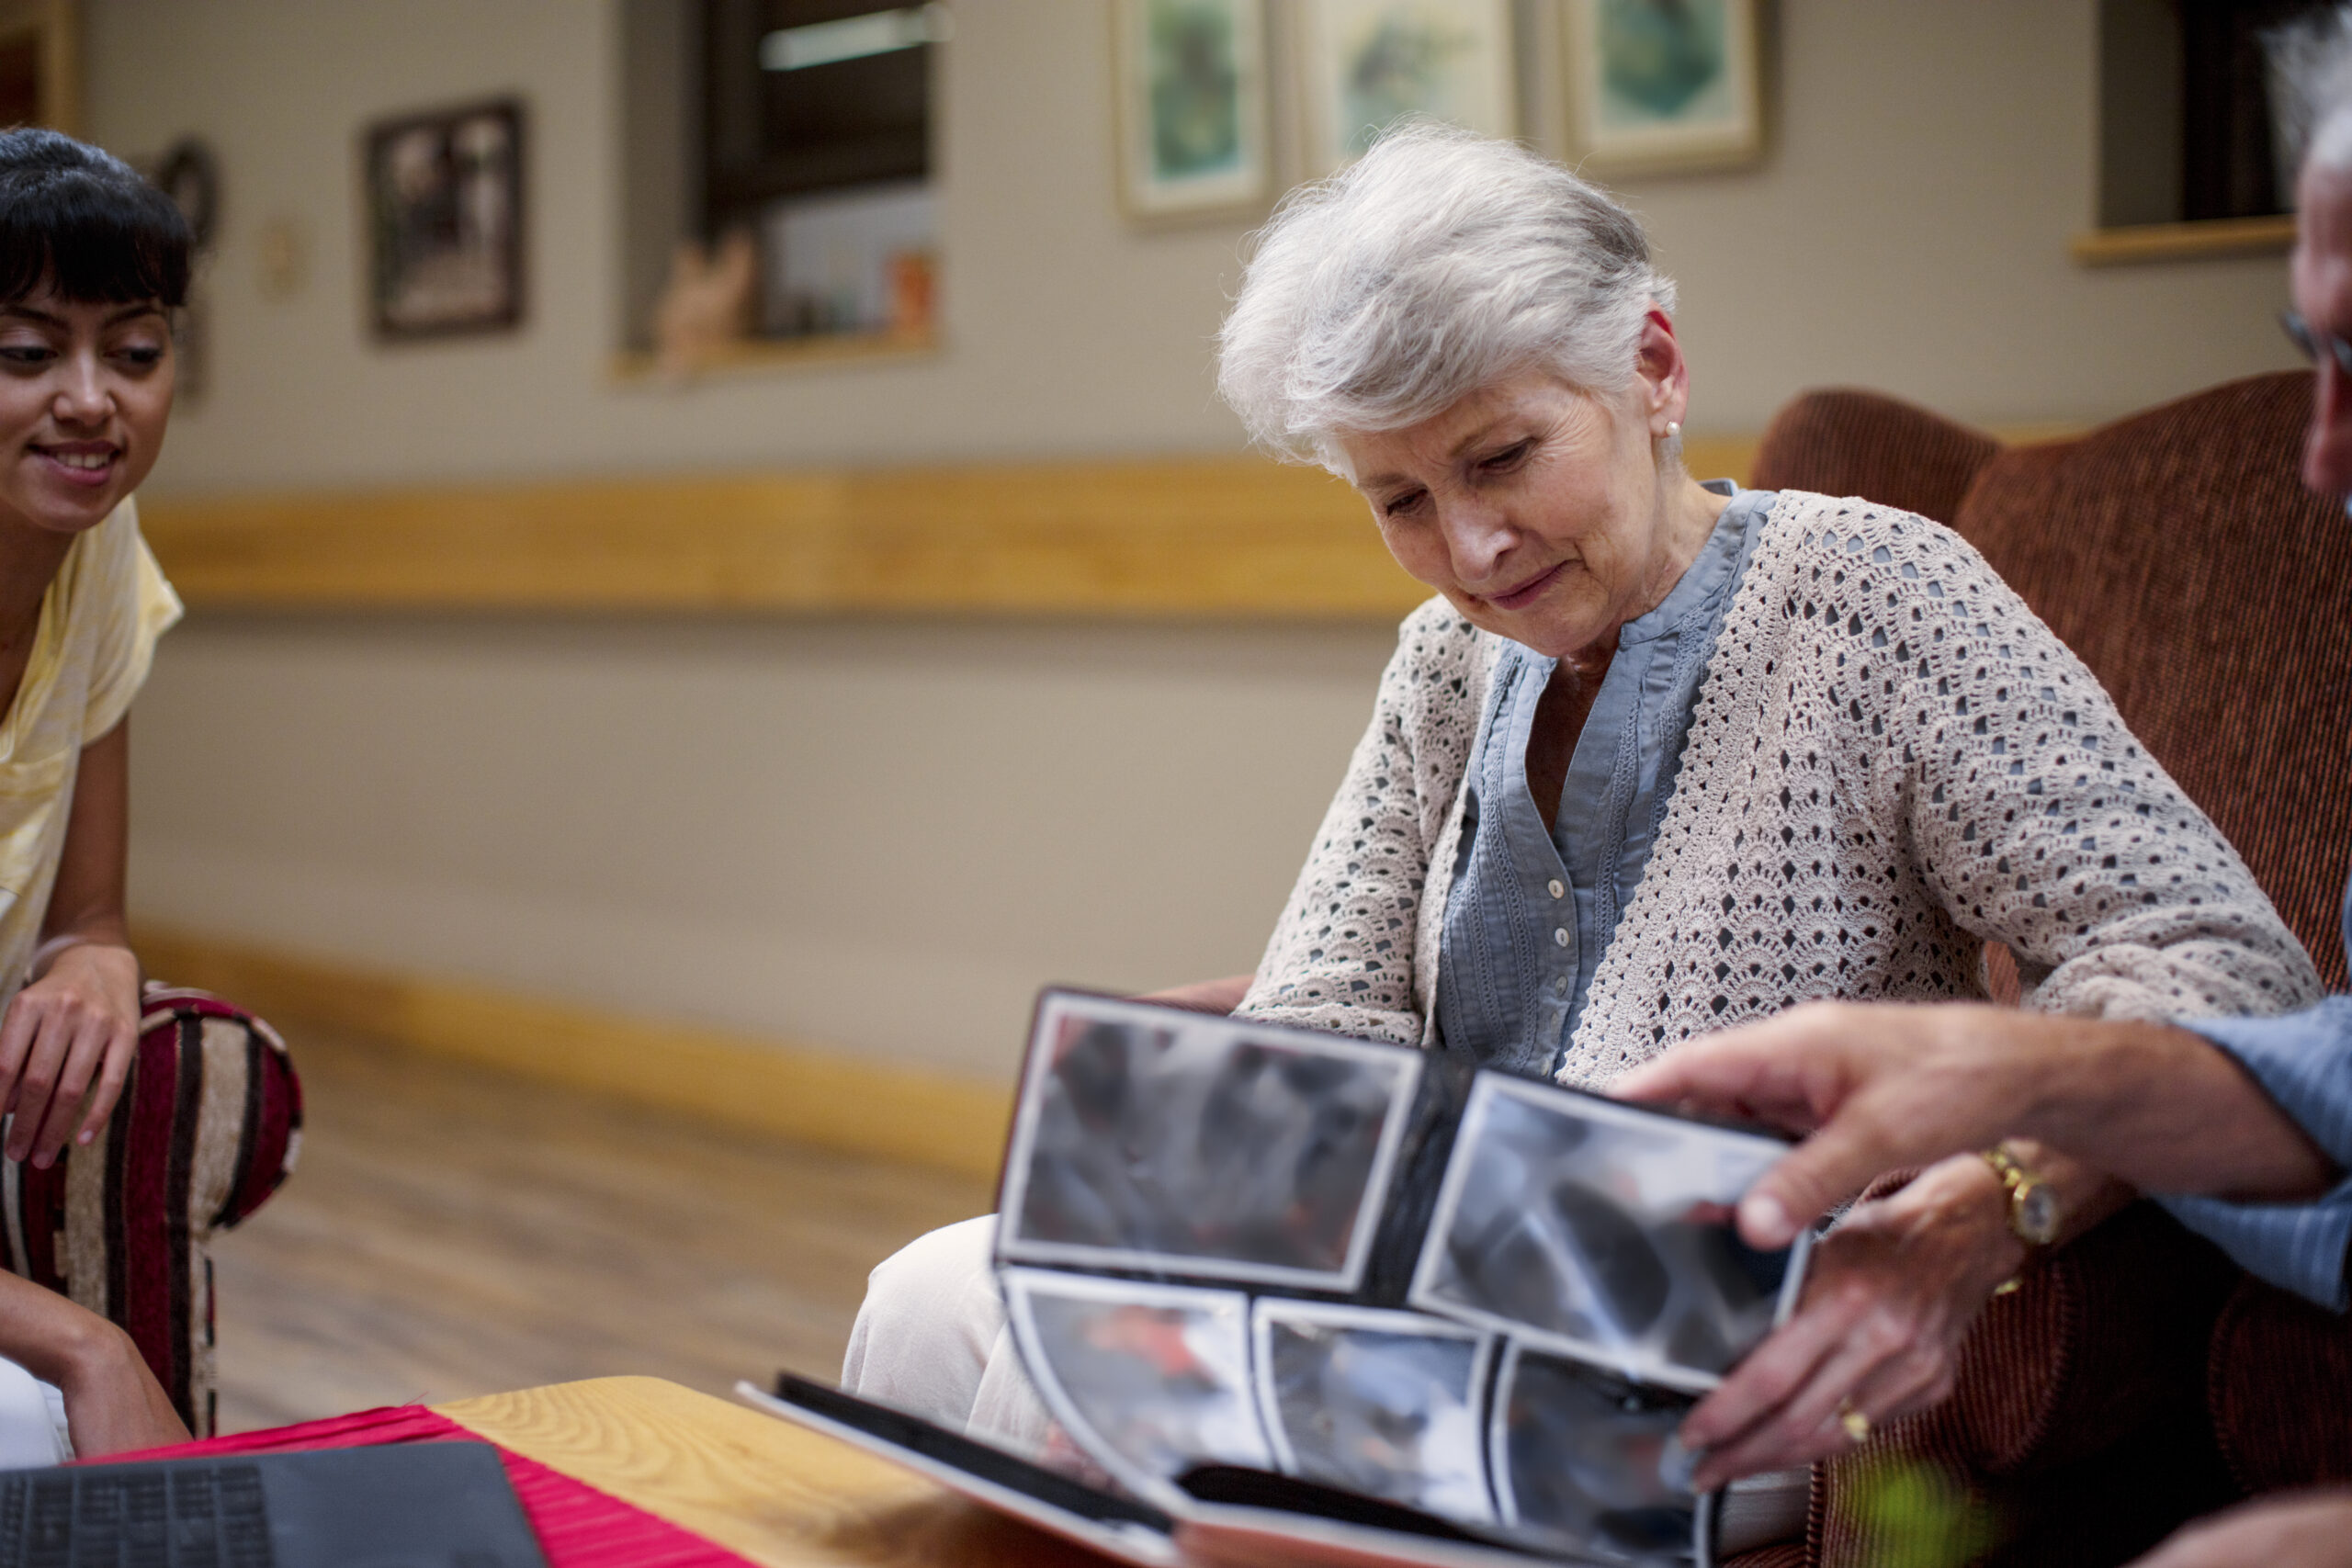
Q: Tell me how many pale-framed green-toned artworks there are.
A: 3